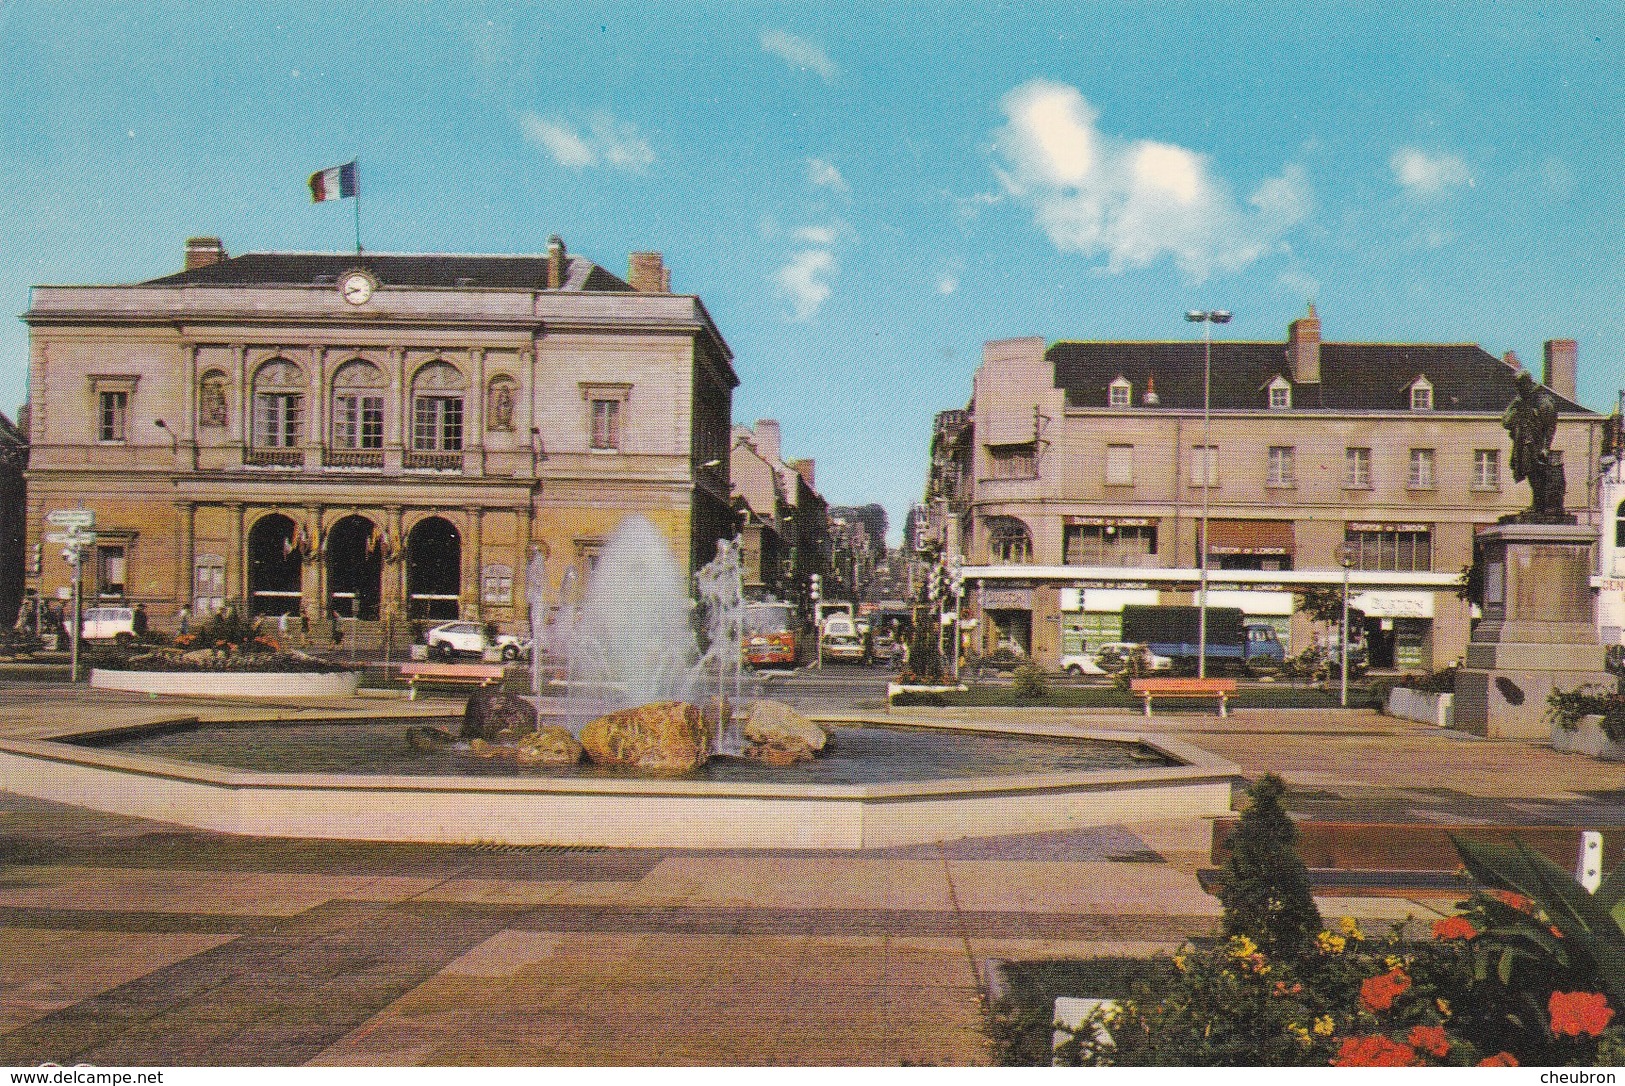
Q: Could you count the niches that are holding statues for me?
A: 2